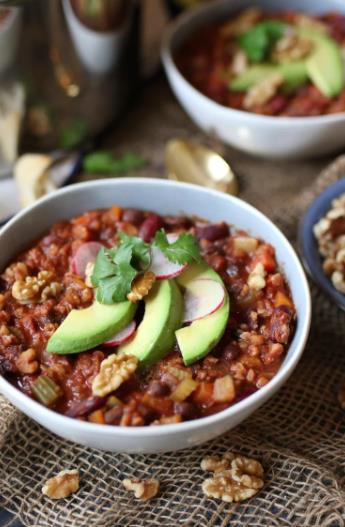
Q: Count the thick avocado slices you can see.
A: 5